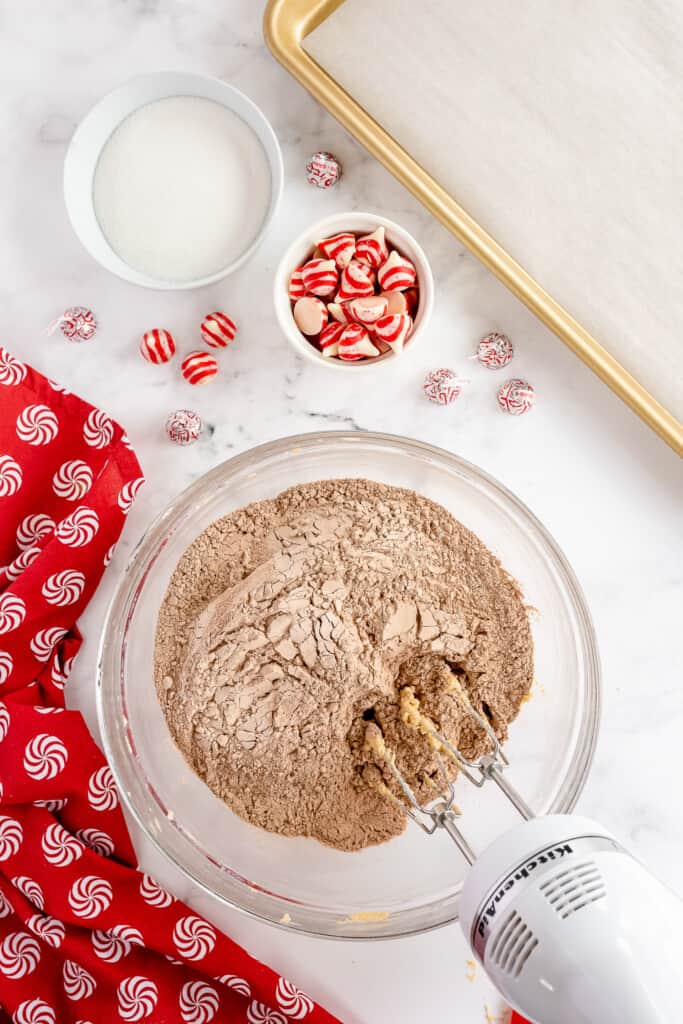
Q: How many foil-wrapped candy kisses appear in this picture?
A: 6